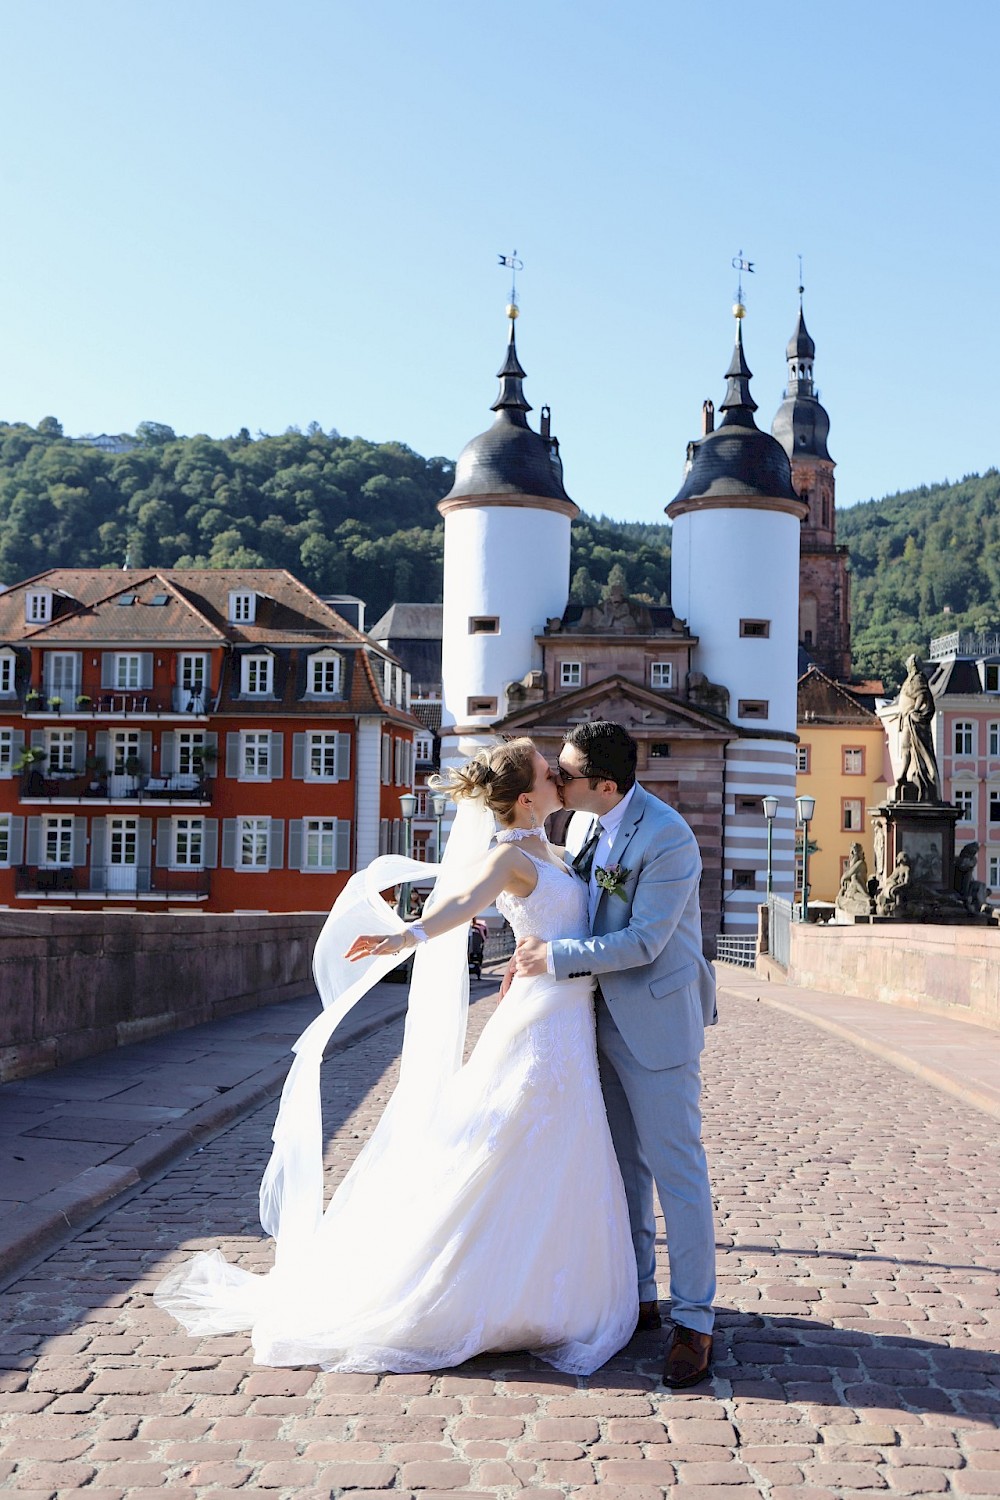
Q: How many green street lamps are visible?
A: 4